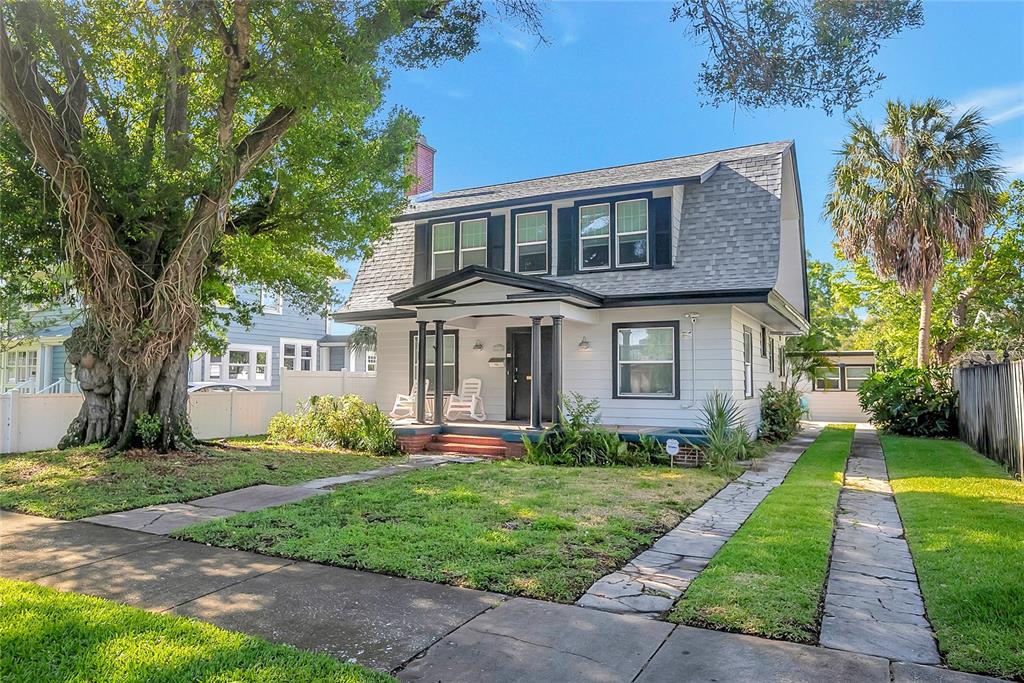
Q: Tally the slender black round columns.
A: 4